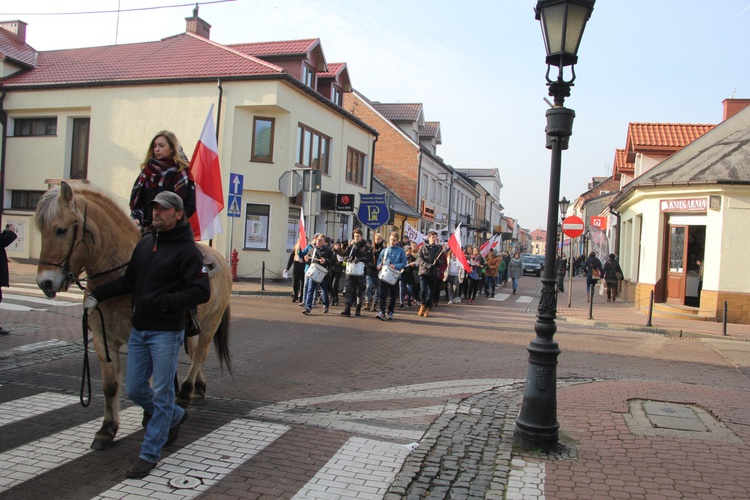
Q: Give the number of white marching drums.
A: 3